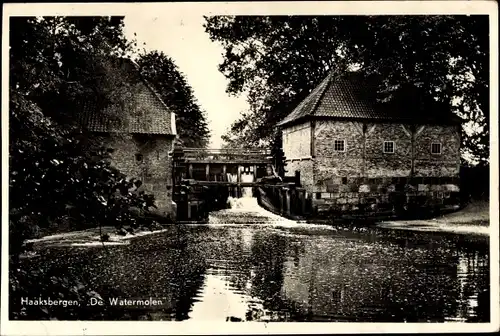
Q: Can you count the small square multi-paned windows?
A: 3